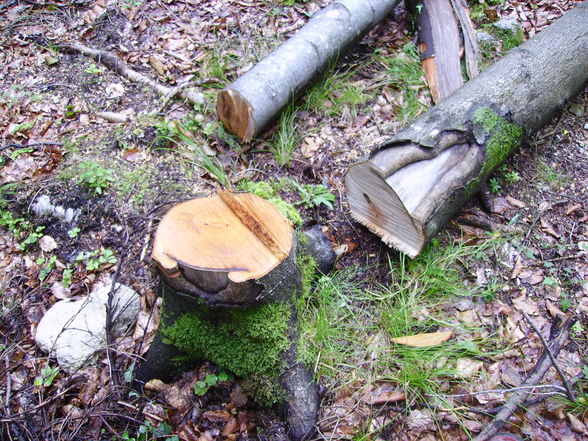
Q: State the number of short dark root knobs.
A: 1